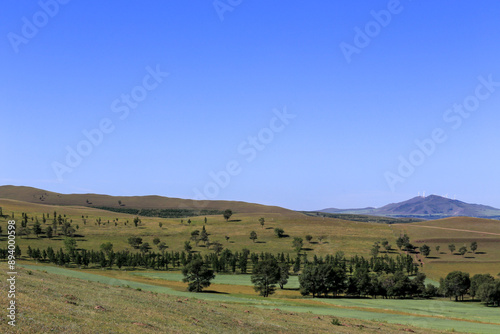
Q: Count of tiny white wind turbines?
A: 4